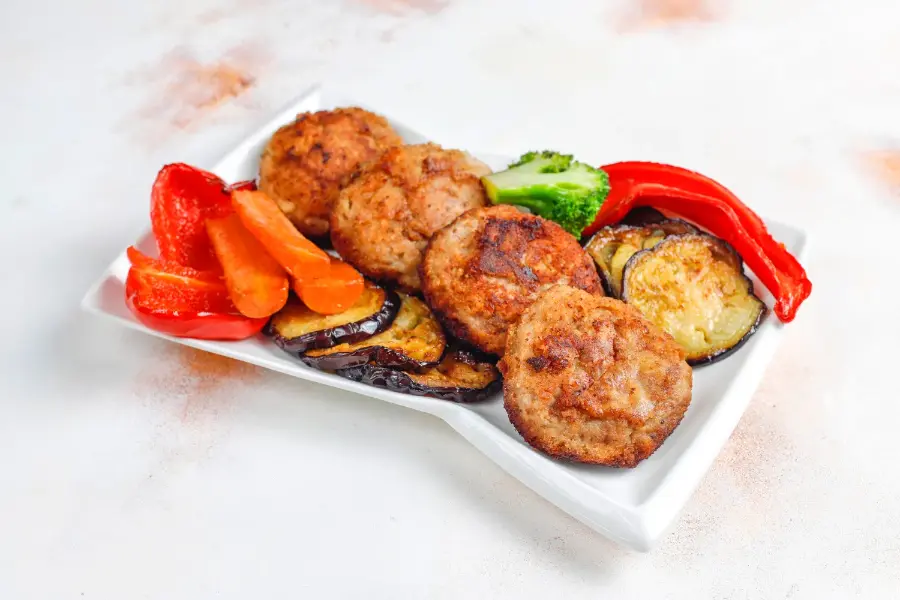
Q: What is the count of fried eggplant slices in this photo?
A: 5